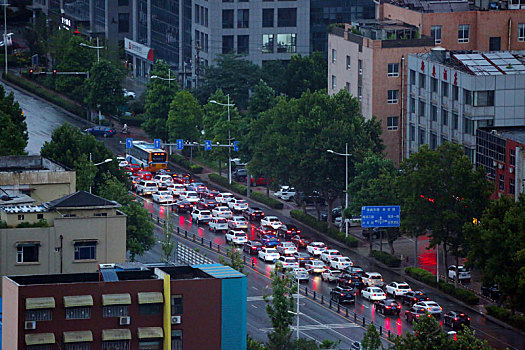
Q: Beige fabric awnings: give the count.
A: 8